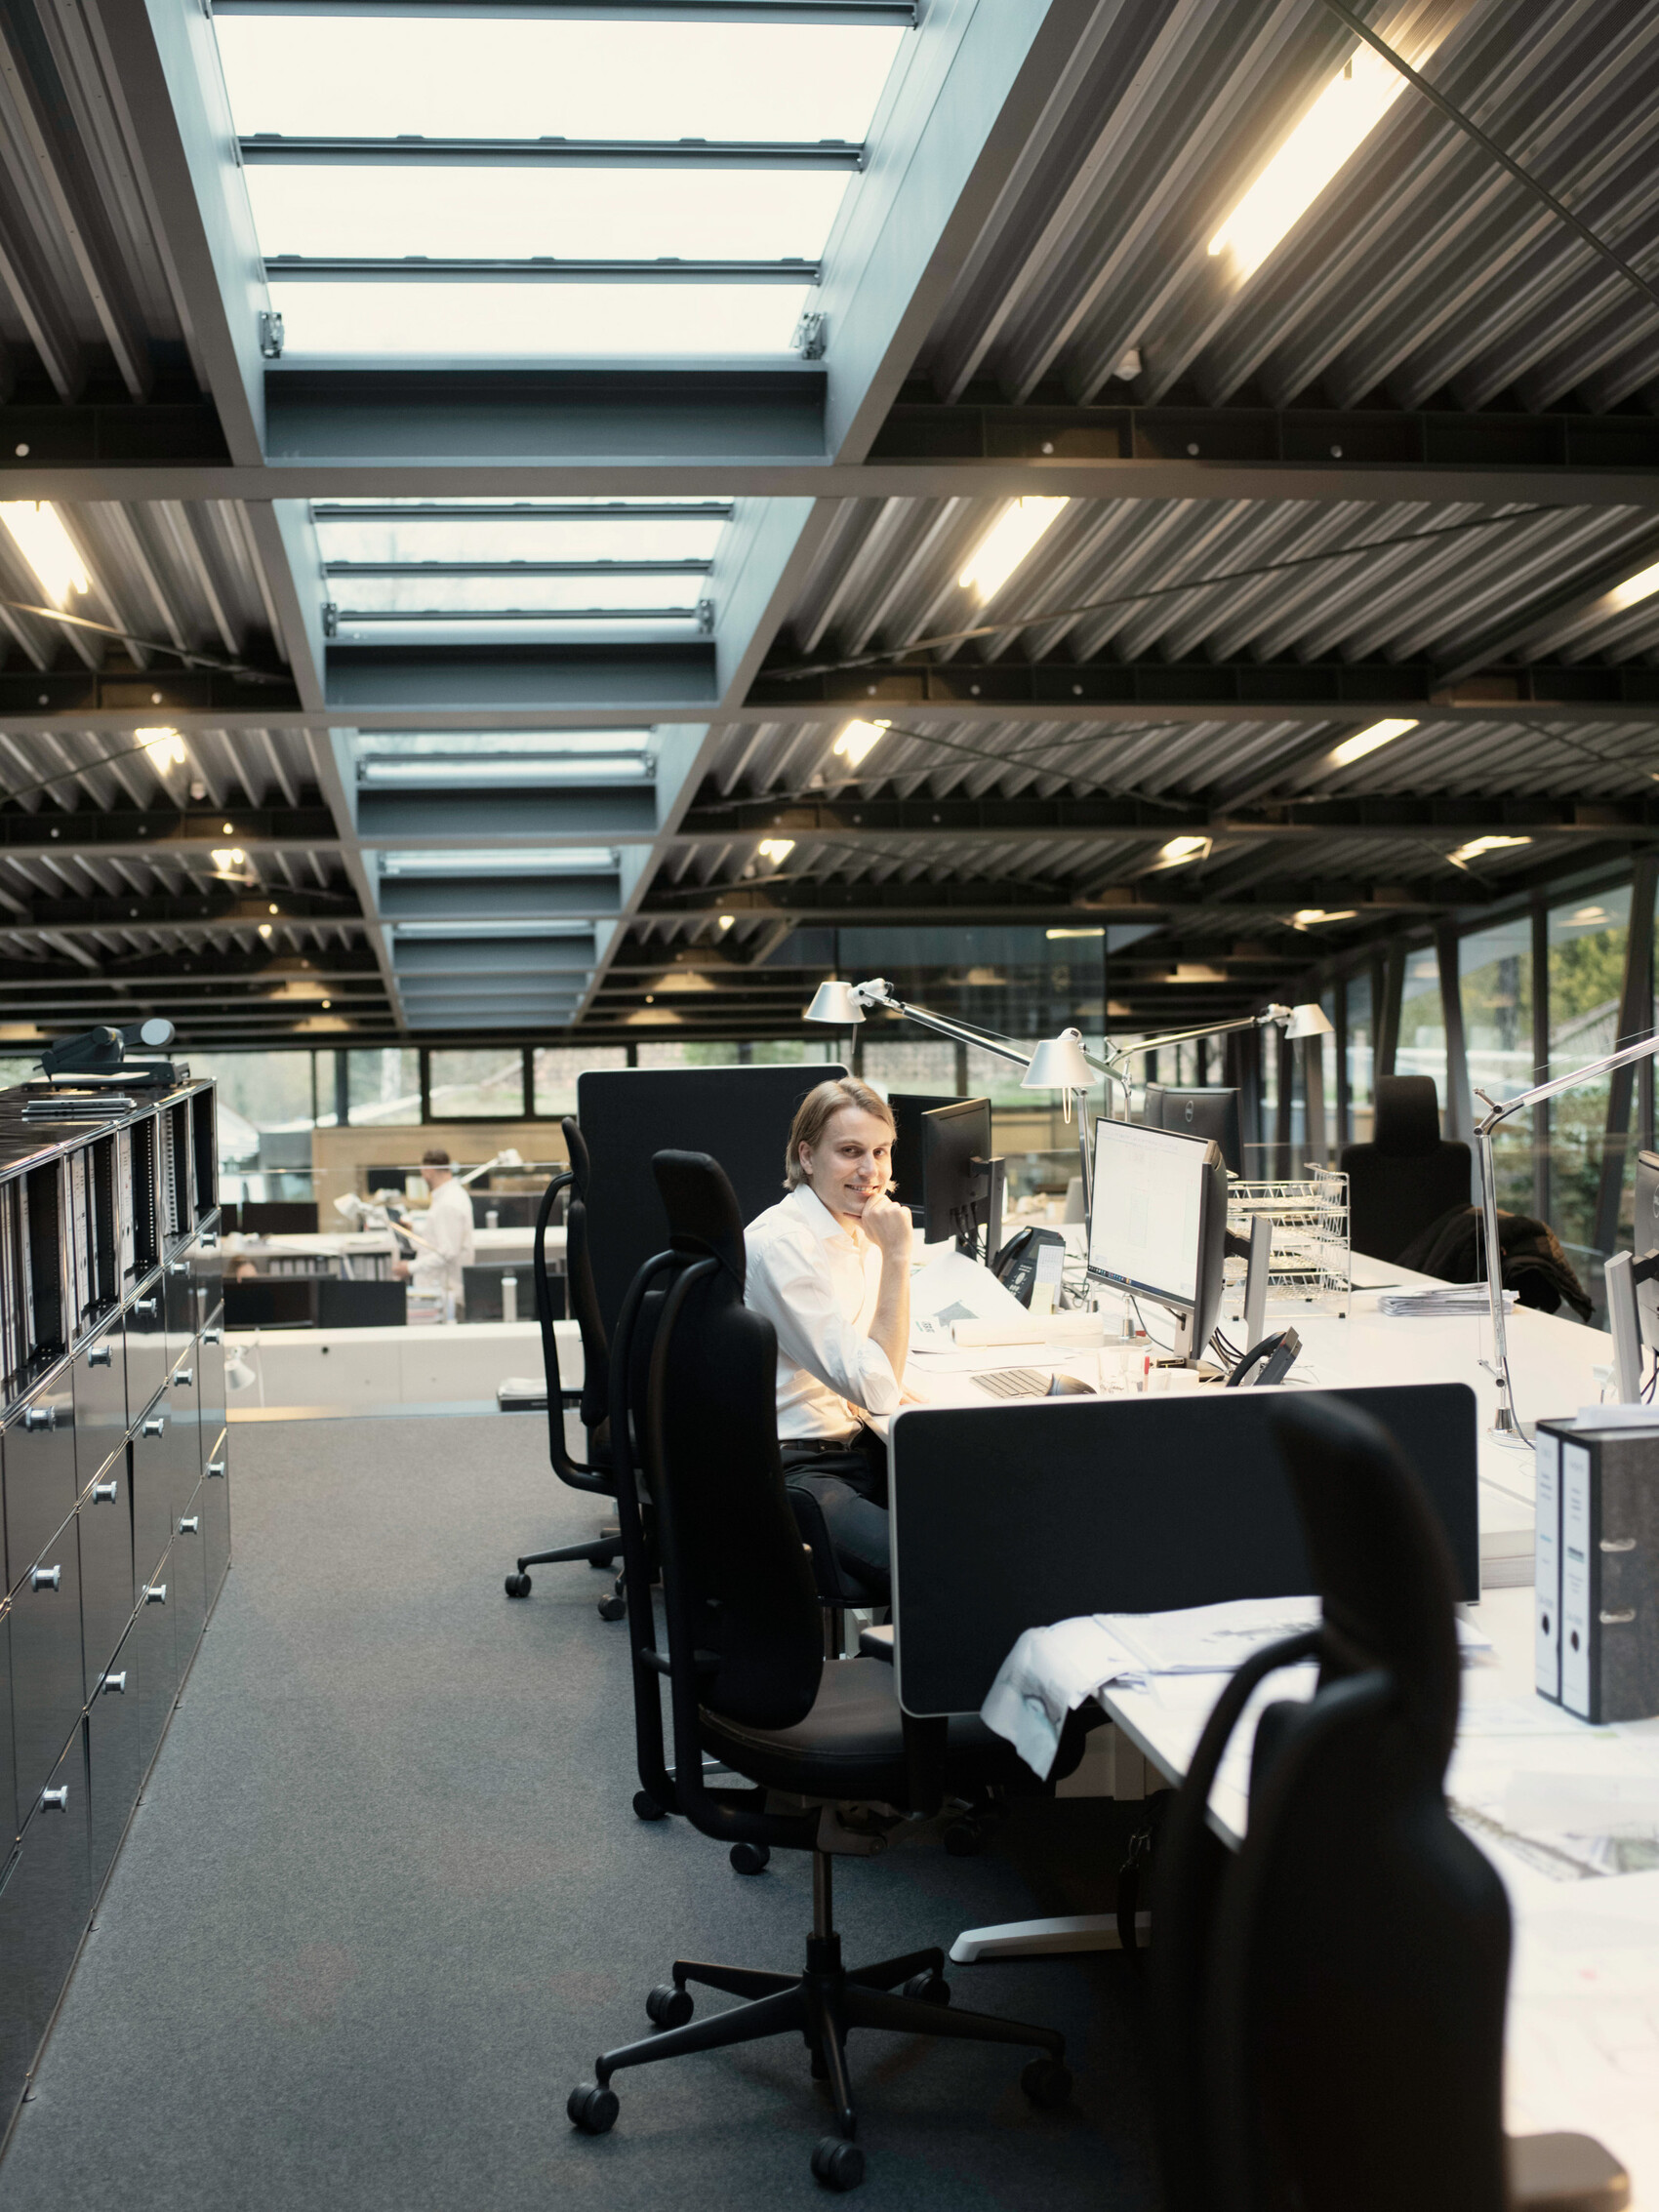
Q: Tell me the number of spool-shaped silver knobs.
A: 15